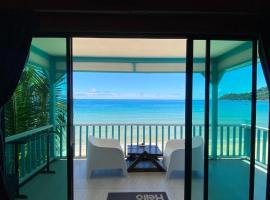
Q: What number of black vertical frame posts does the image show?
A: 4